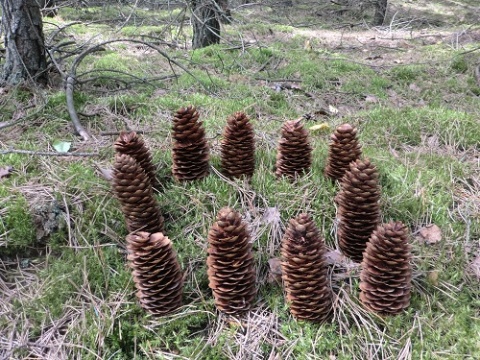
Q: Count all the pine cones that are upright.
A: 11